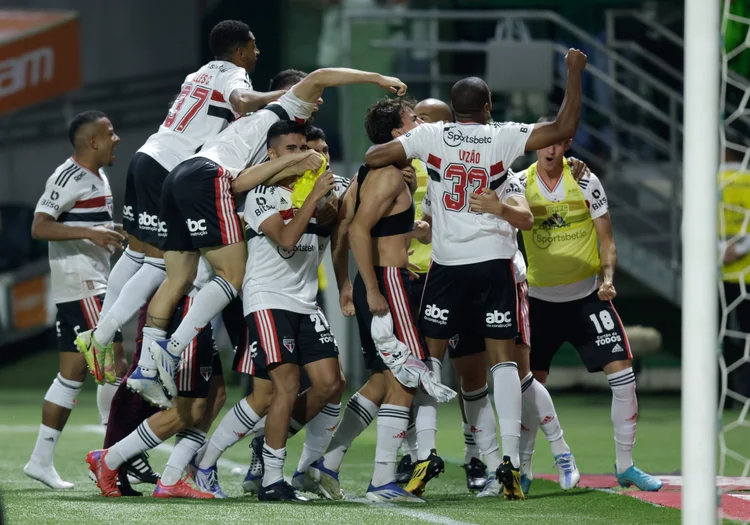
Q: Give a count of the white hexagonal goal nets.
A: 1